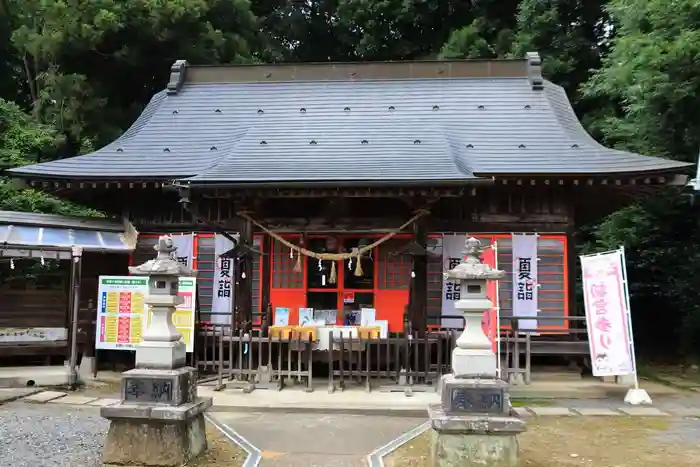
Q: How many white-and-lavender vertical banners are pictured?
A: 4